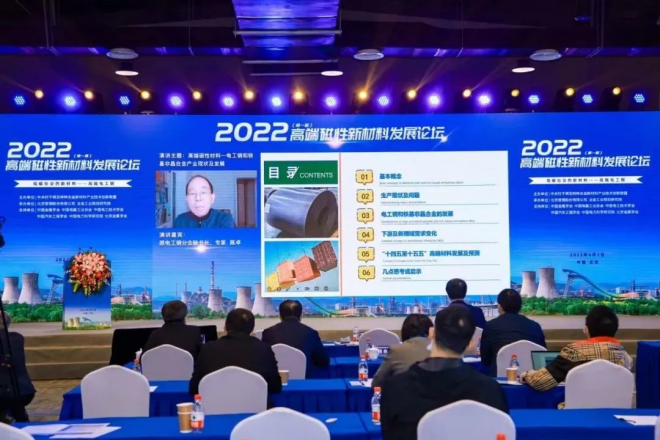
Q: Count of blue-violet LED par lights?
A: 13